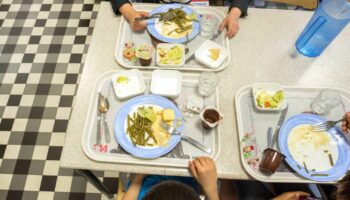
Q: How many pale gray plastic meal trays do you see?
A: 3